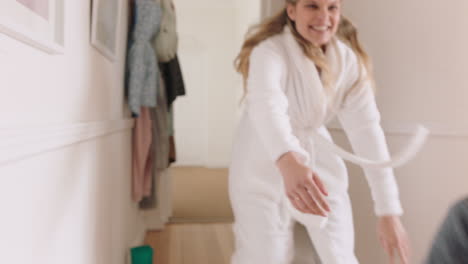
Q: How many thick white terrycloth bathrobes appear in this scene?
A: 1